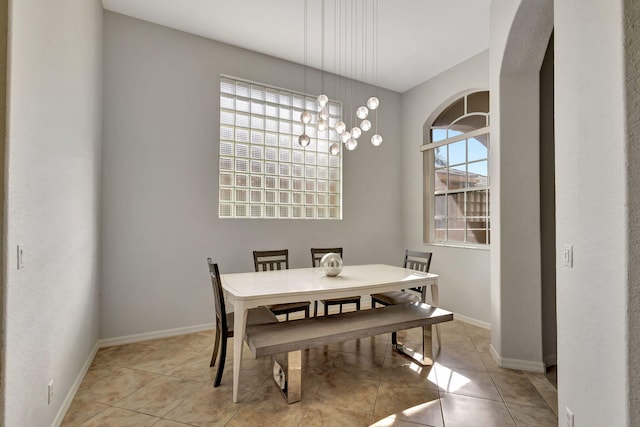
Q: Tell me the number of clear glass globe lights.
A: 14